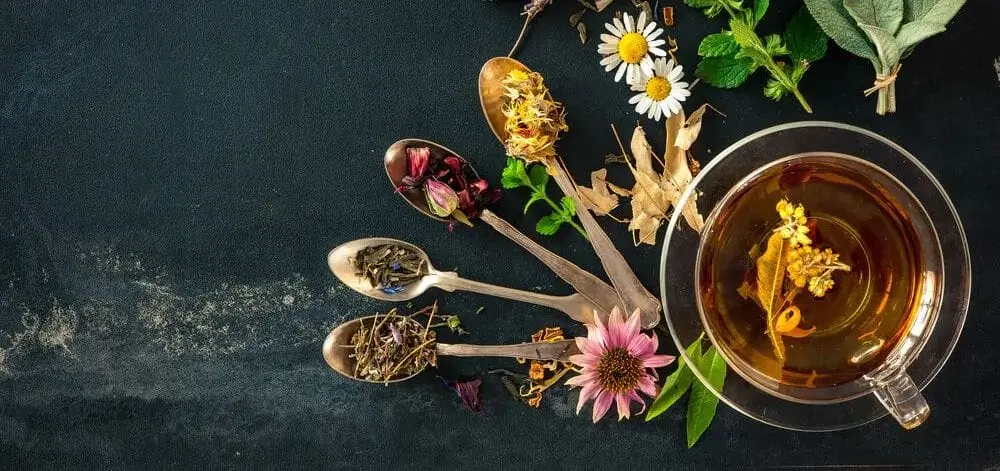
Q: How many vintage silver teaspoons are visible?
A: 4